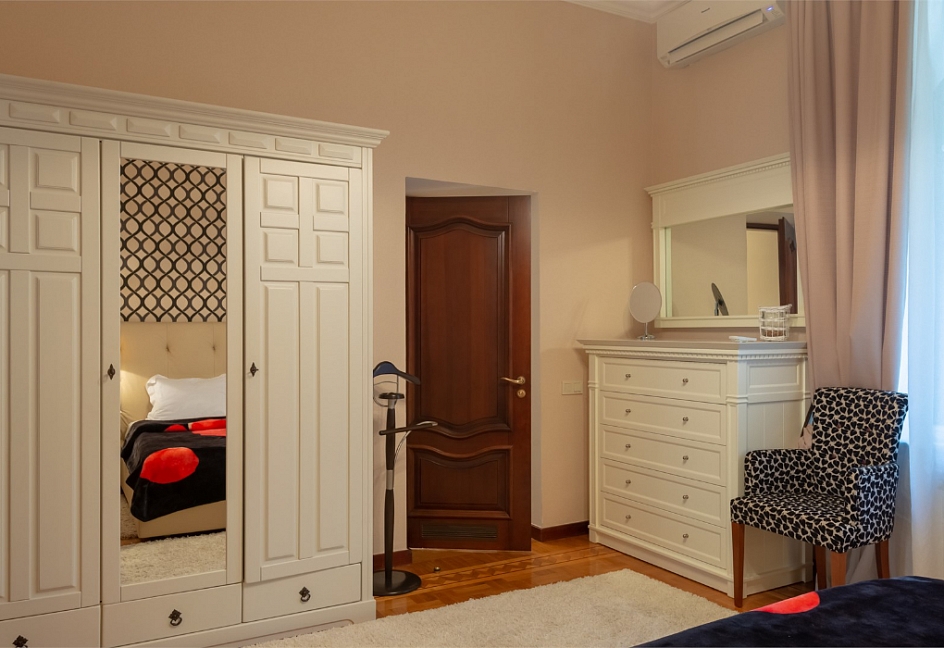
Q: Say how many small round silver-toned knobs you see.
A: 10